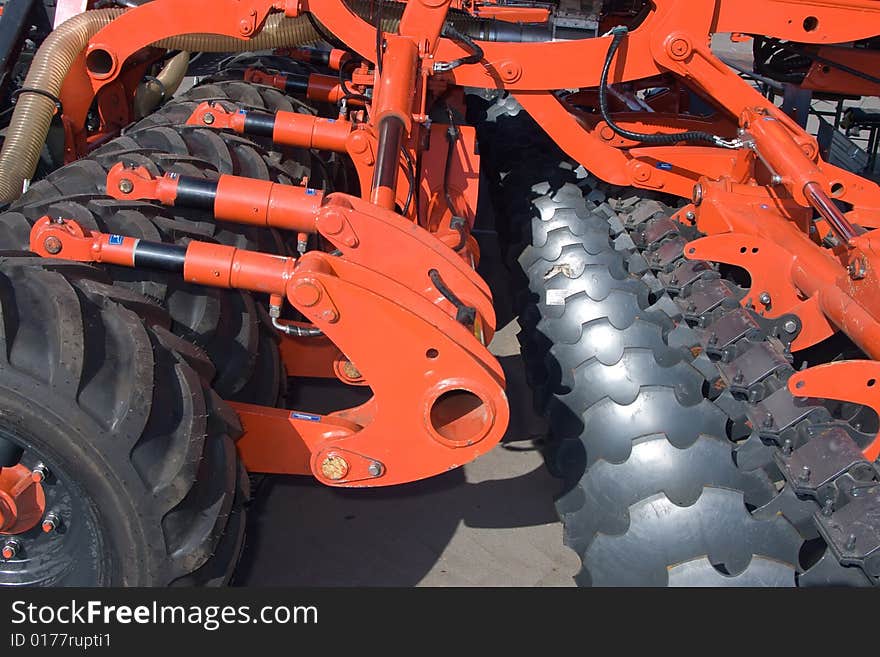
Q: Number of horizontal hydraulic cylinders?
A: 5